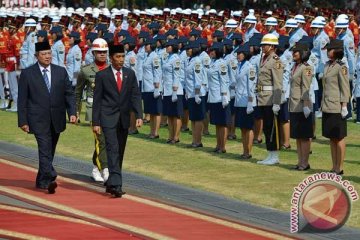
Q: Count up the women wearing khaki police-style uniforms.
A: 2